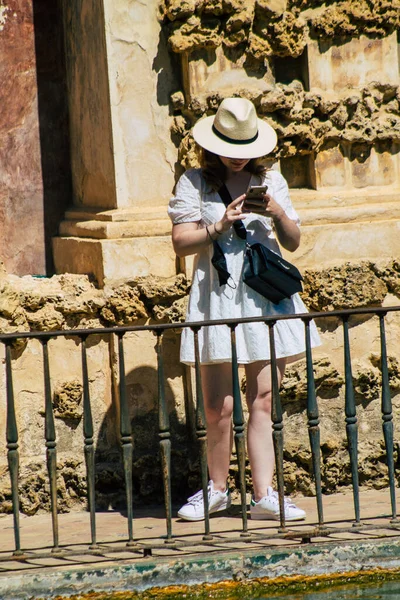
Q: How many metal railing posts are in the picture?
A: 11